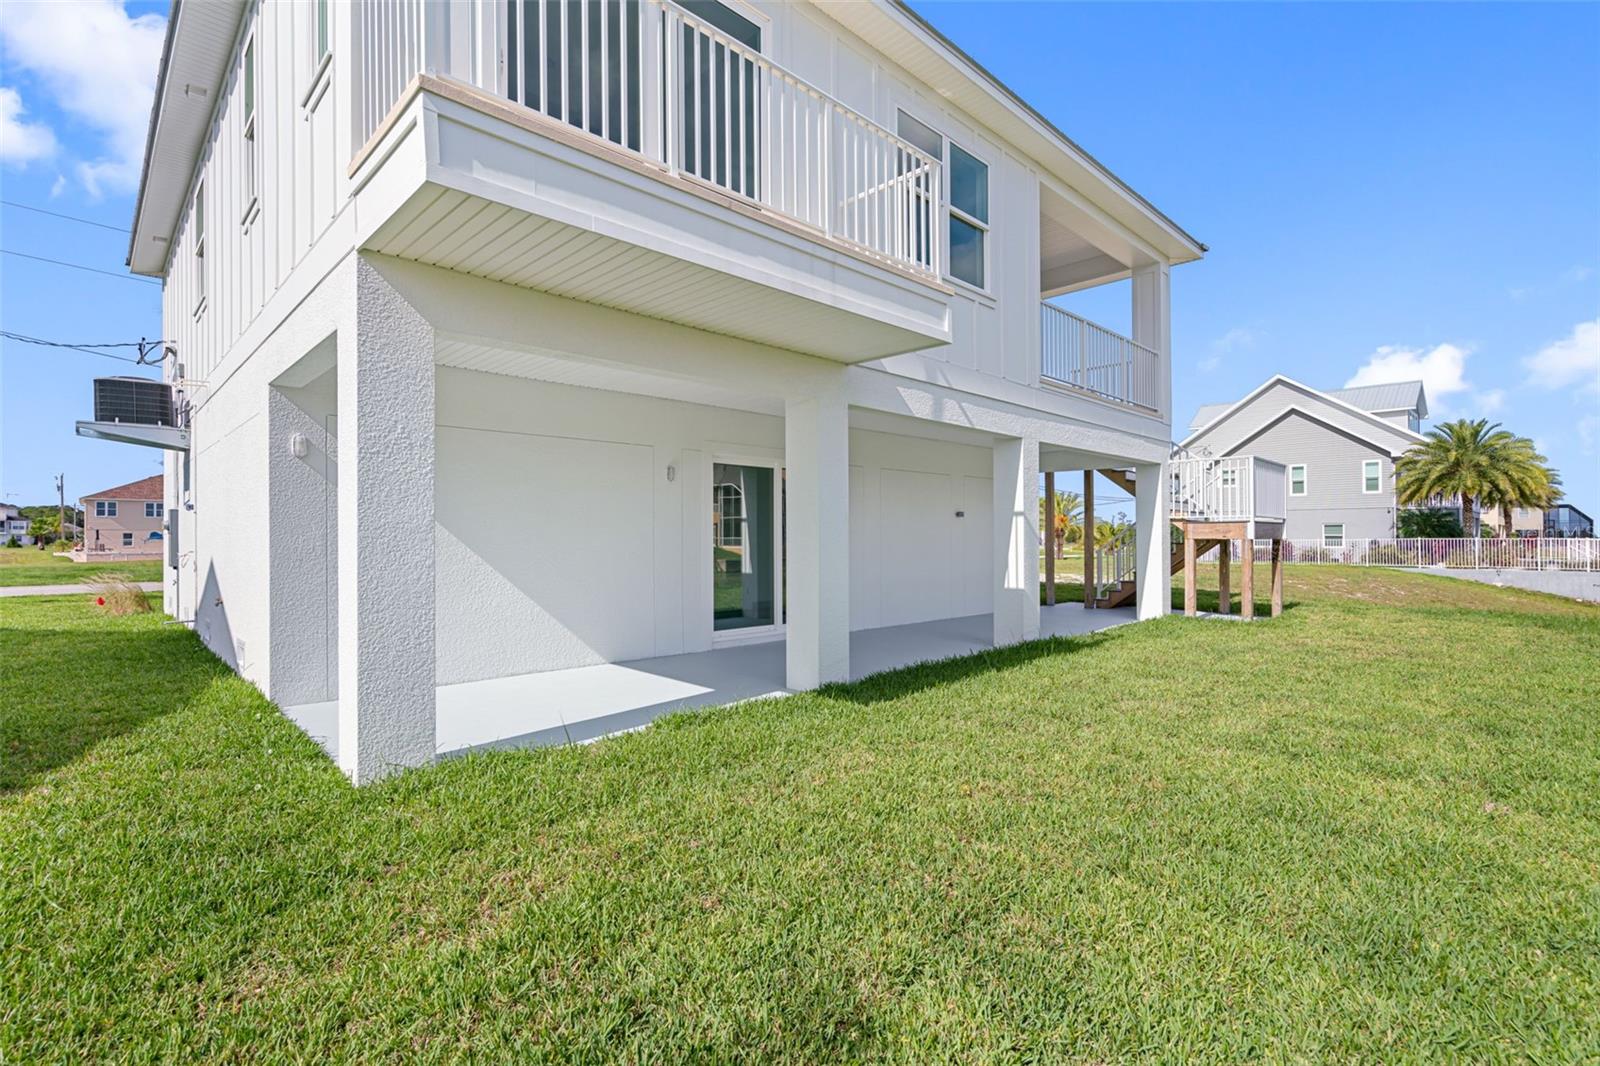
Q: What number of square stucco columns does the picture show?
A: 4